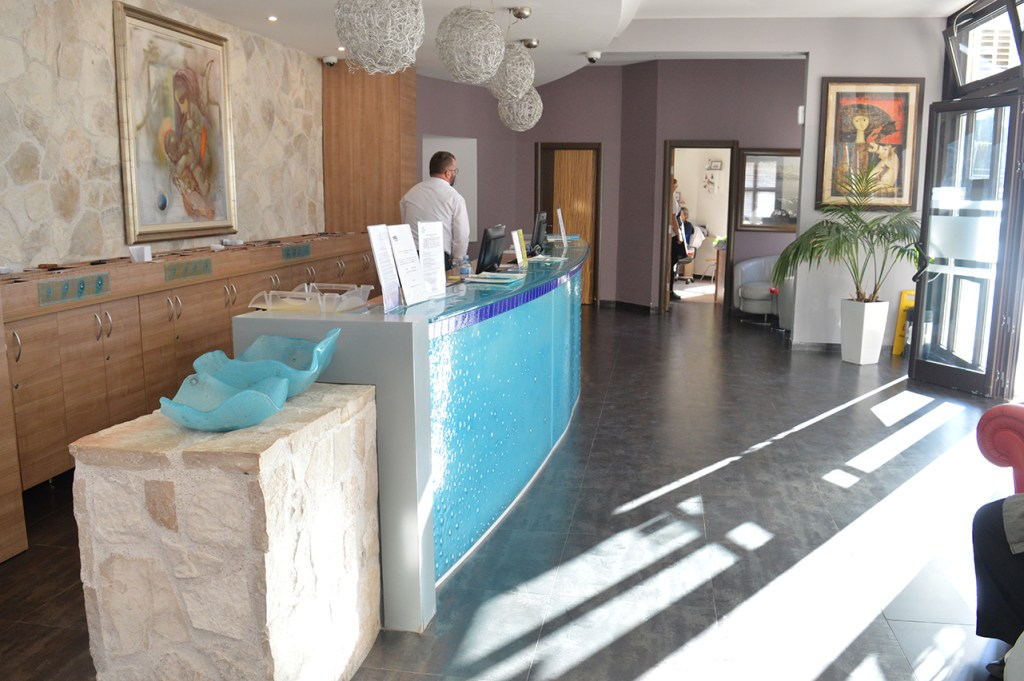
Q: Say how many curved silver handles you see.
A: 15